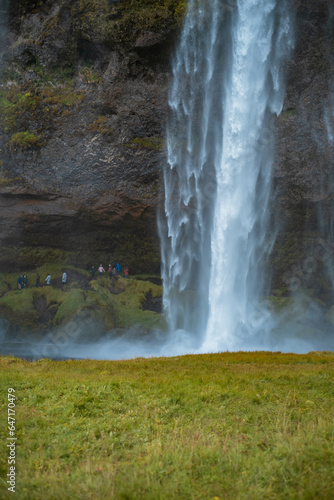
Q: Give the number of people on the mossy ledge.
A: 12